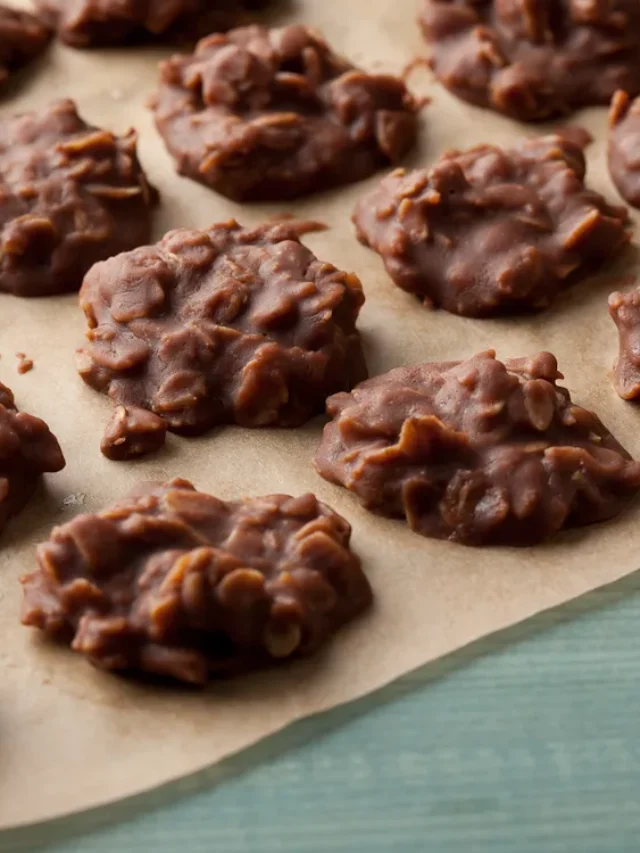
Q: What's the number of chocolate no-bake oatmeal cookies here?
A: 12